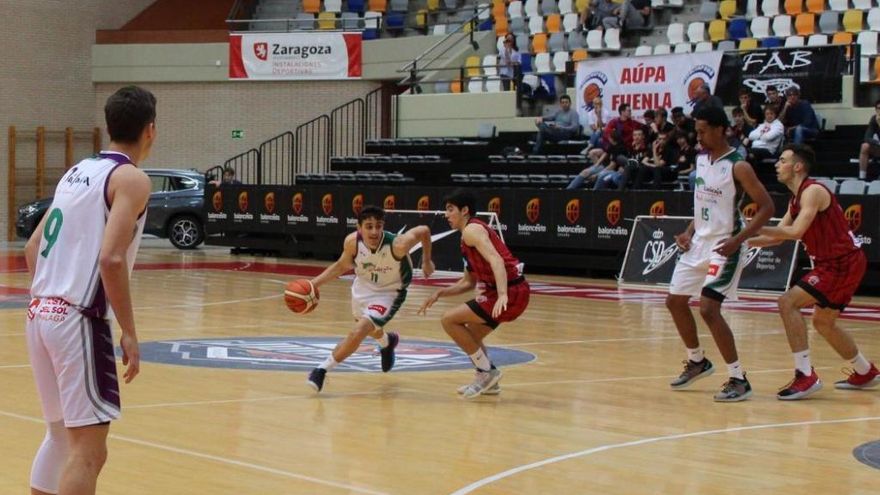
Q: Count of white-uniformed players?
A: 3